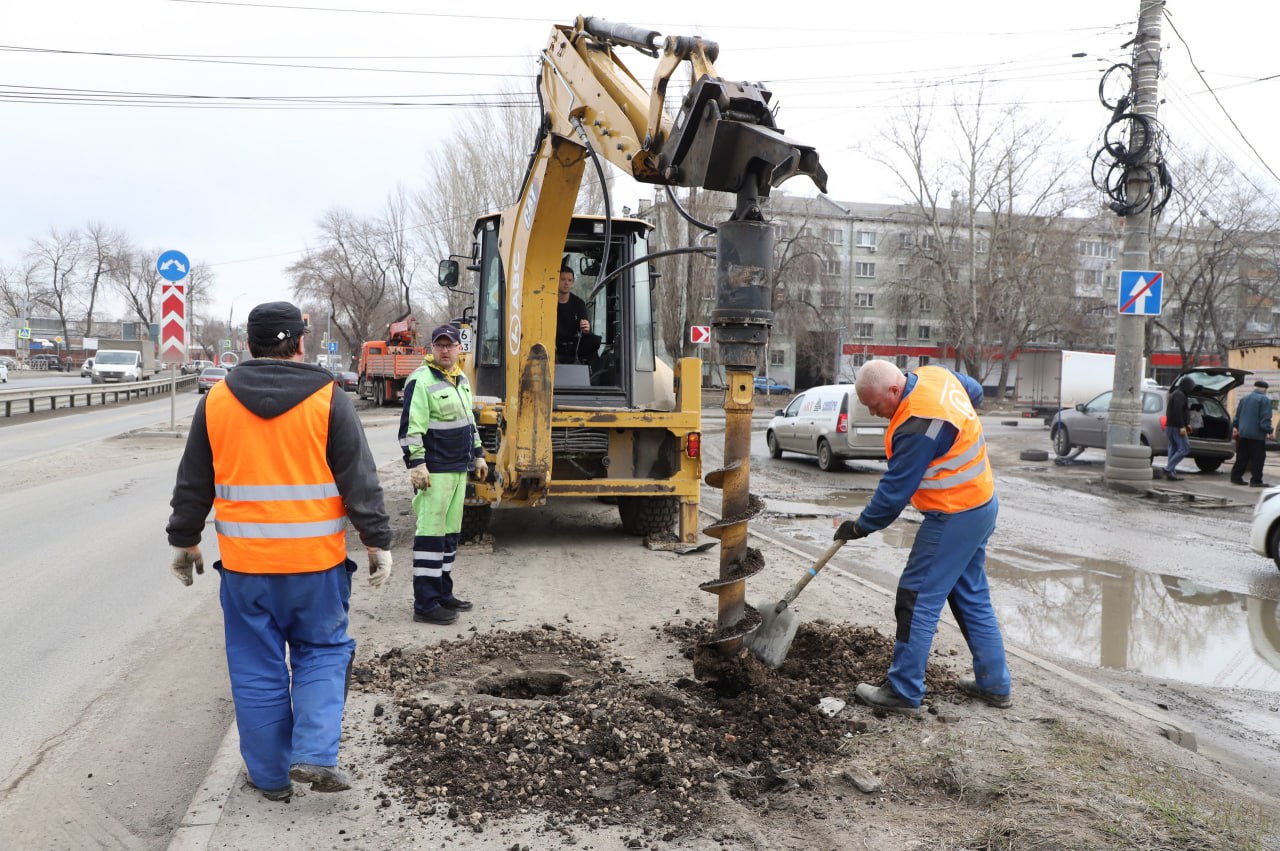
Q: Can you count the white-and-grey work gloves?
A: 4